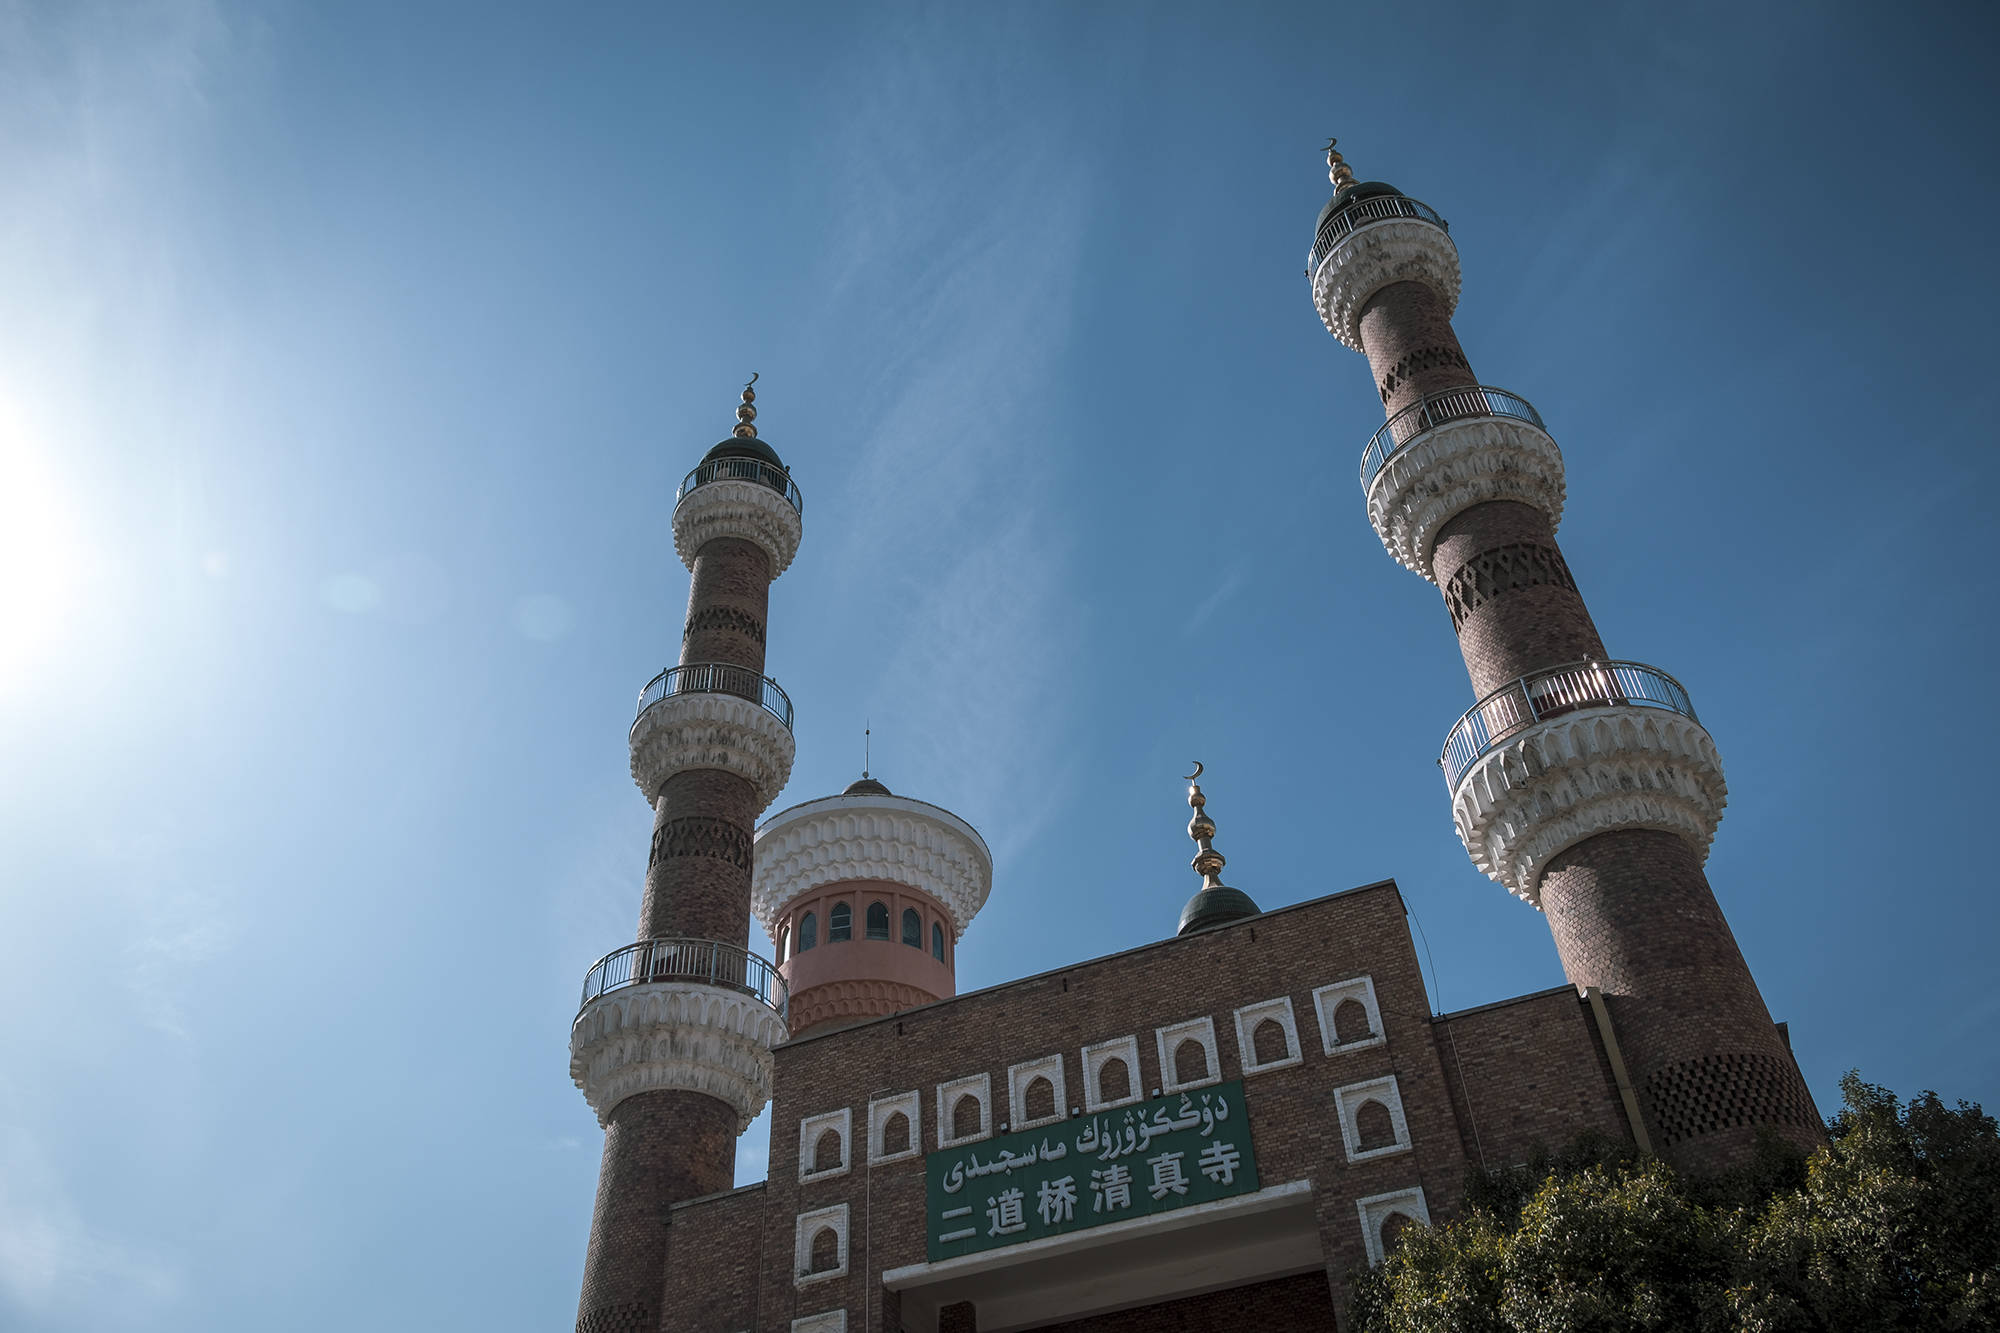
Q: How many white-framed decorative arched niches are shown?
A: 12